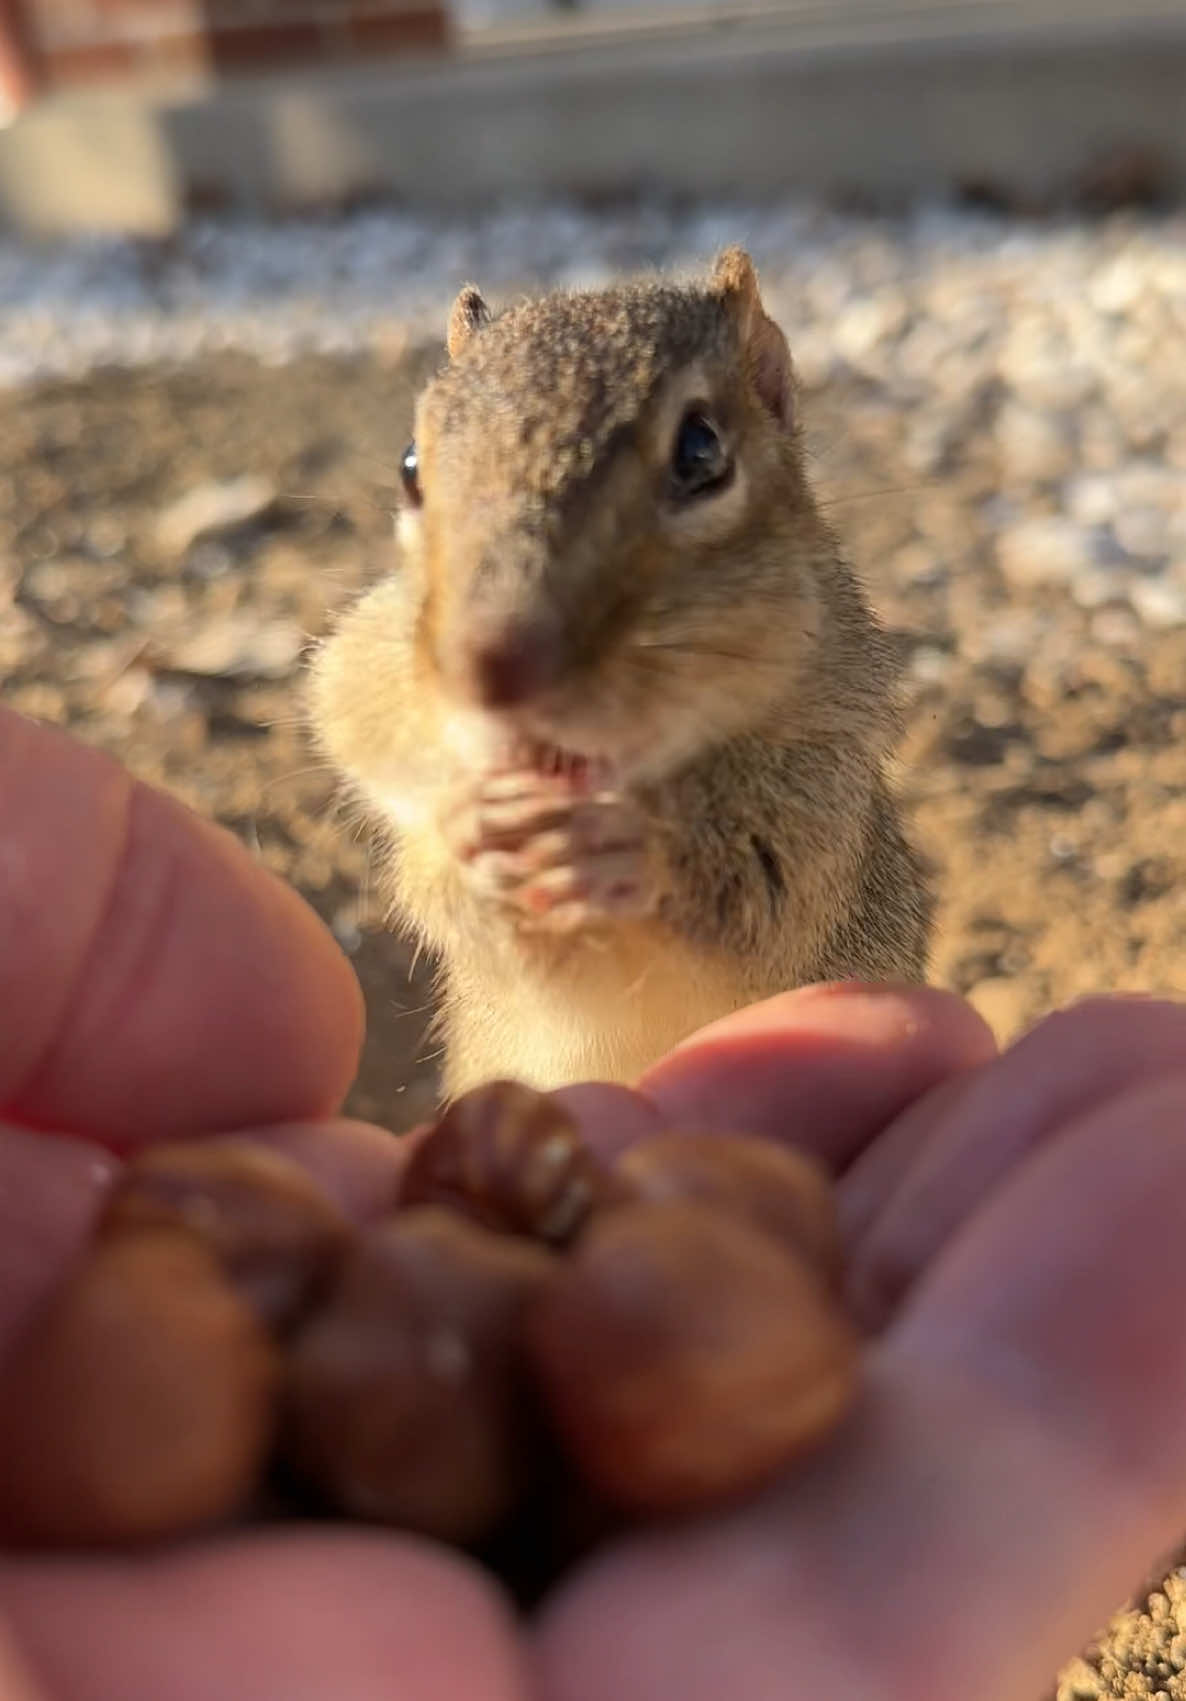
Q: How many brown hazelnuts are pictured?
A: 6